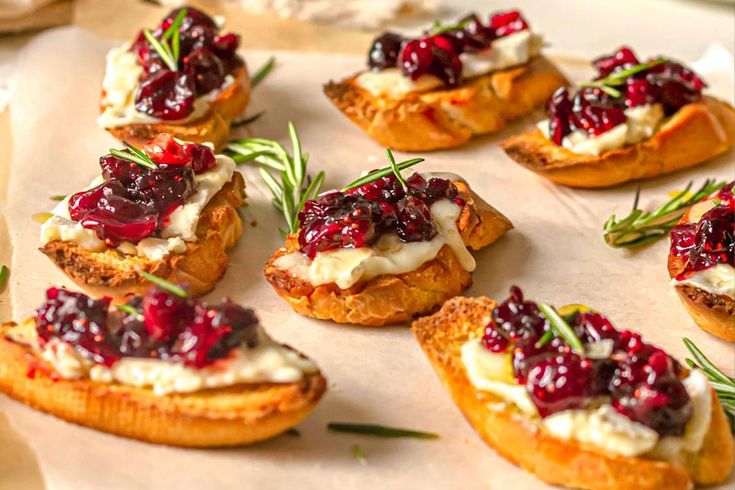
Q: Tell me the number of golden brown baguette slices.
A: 8